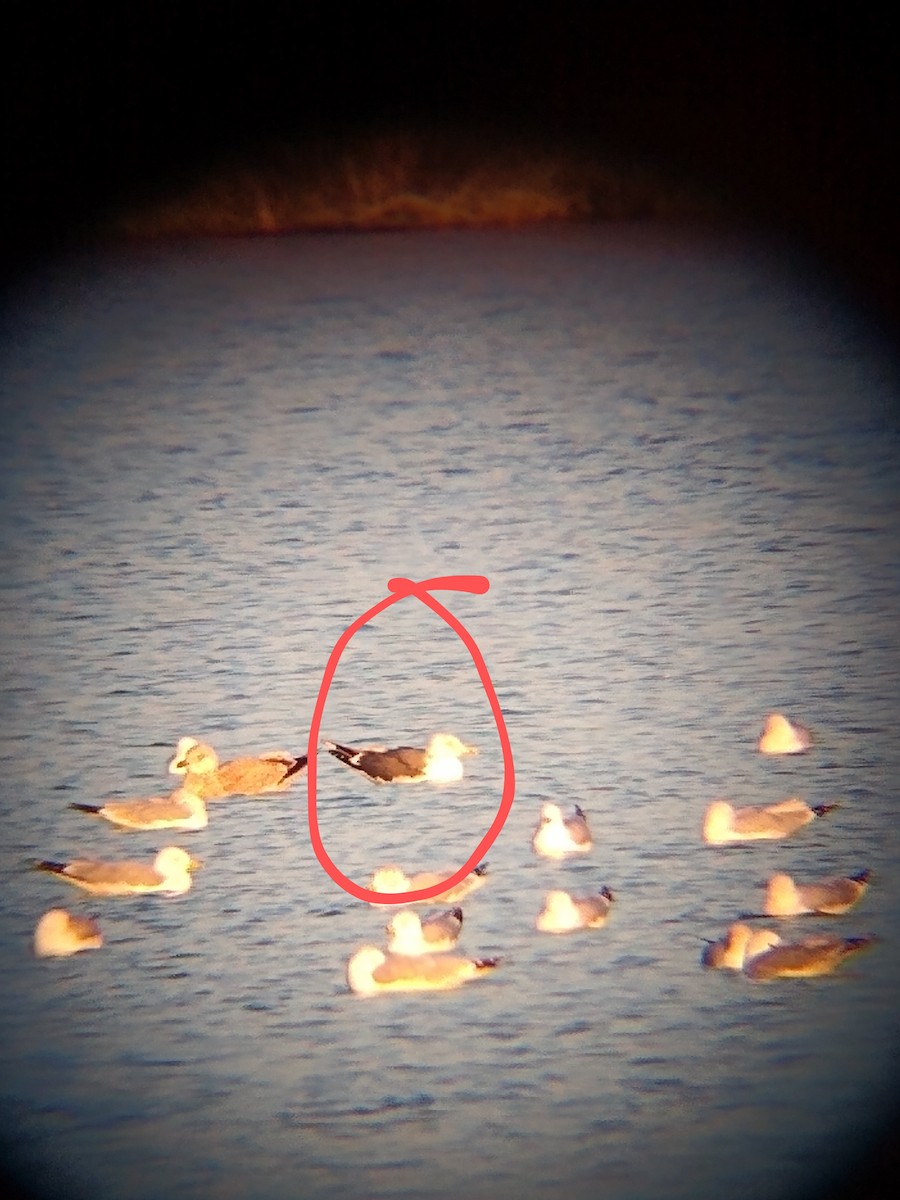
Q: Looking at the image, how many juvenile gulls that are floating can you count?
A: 1